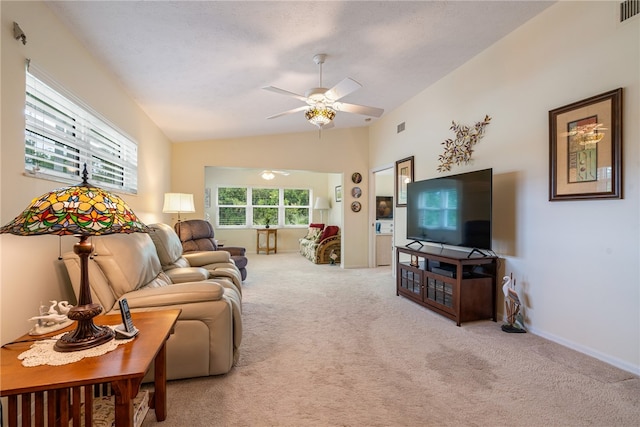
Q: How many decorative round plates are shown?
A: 3